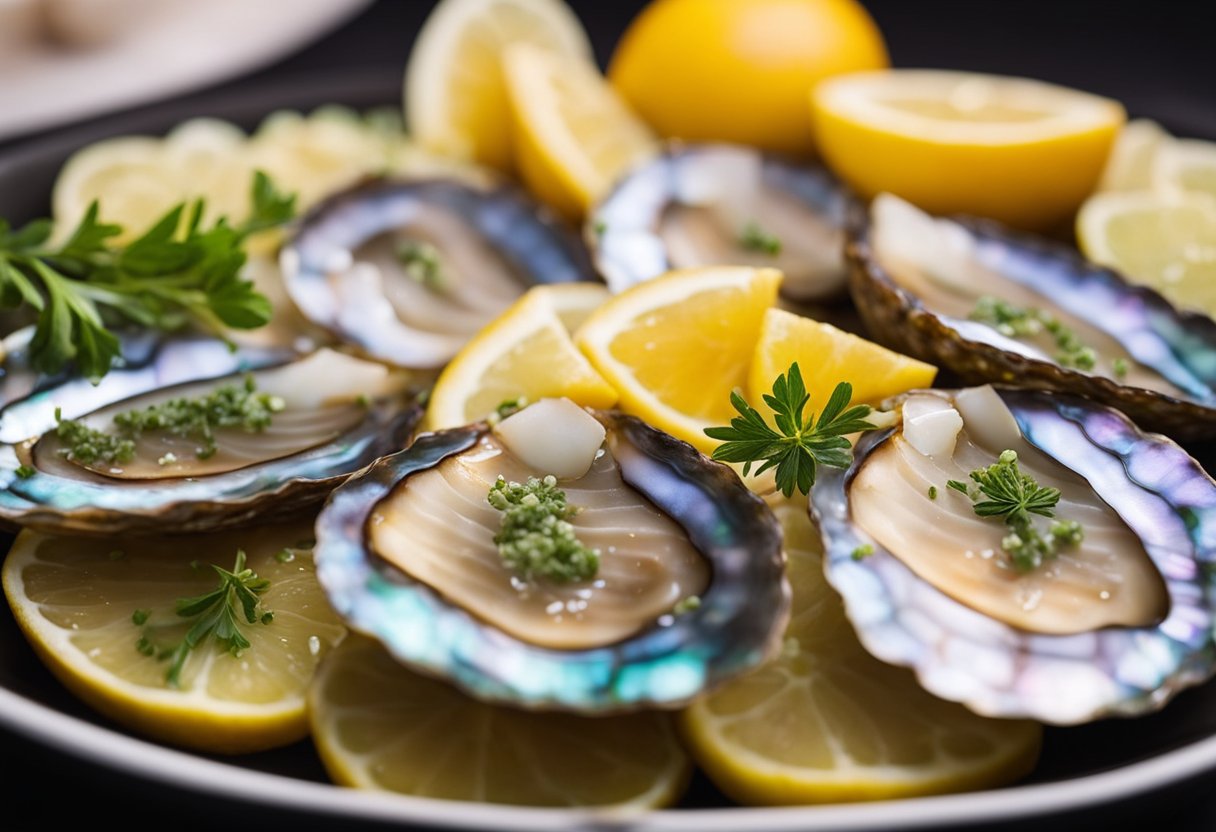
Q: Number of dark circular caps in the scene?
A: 0